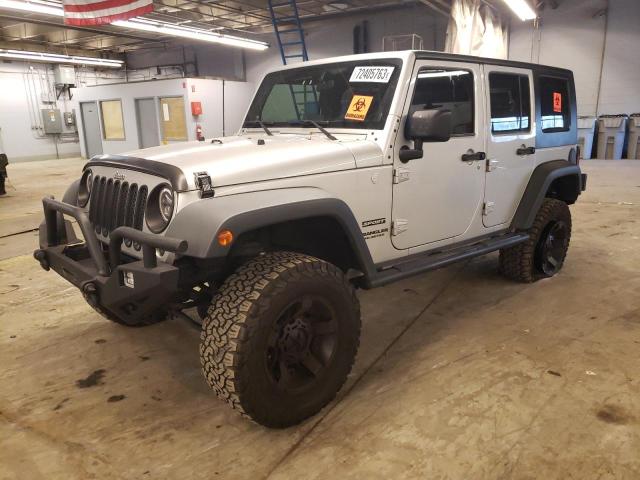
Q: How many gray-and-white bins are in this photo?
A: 3